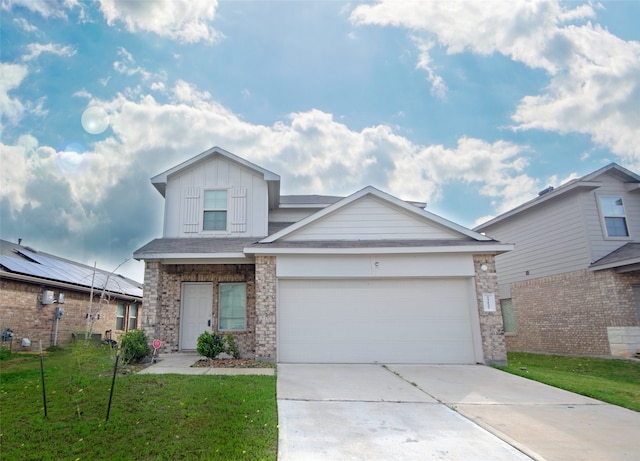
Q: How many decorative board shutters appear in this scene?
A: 2